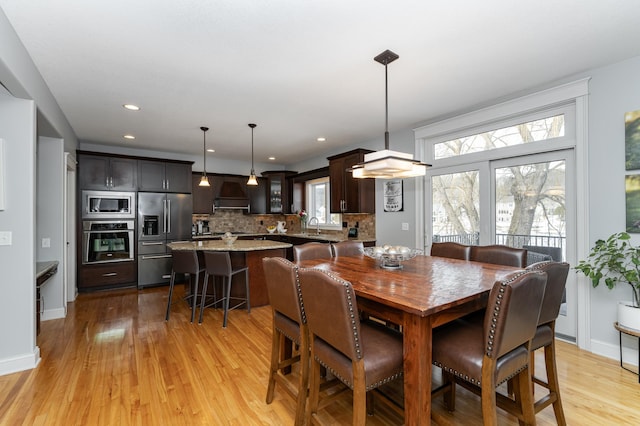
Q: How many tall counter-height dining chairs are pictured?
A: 8